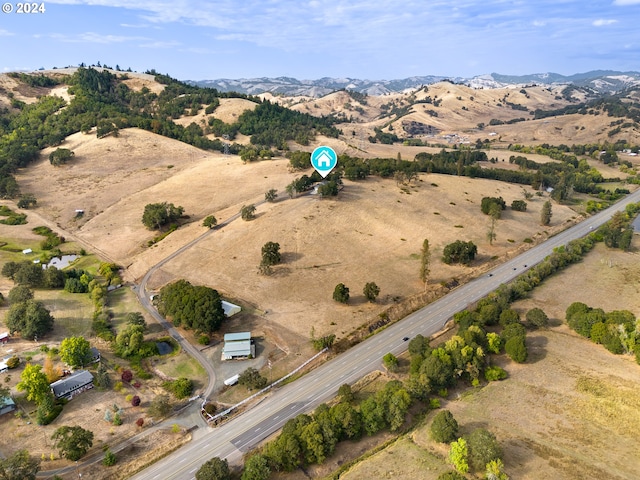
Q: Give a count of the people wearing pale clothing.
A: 0